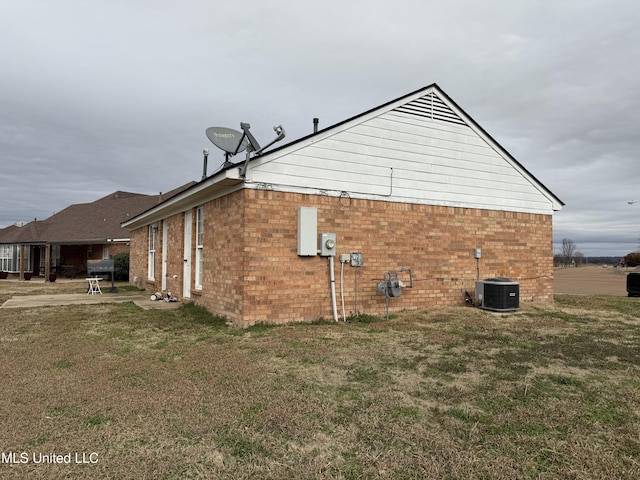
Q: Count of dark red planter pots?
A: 3